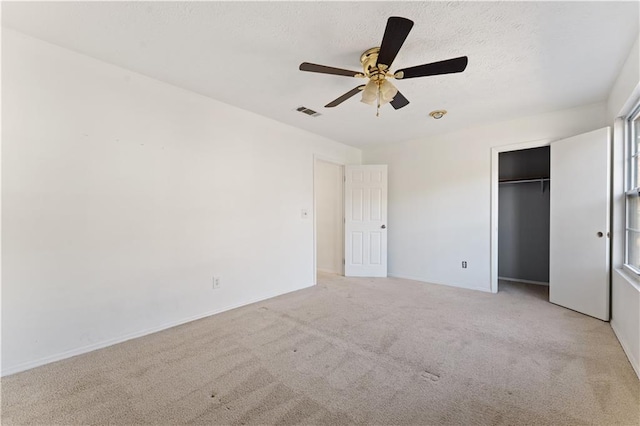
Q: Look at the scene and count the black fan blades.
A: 5